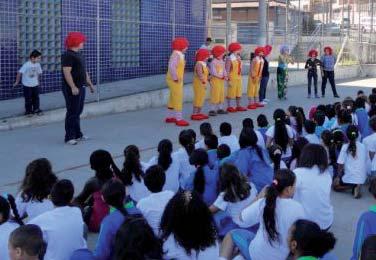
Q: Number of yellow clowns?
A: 5